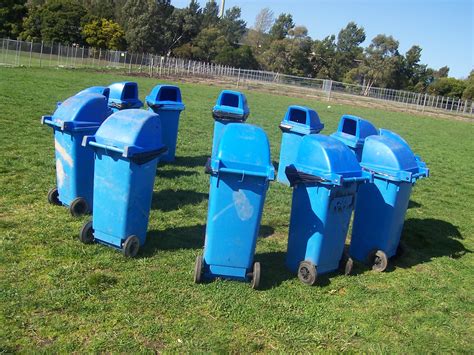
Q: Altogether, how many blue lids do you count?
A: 12